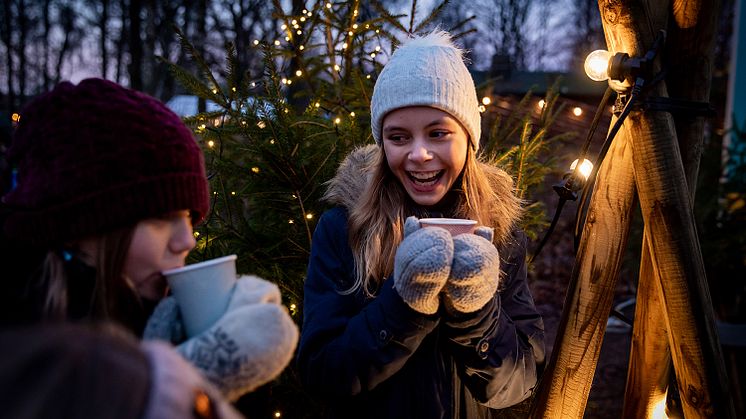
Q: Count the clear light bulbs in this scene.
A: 2